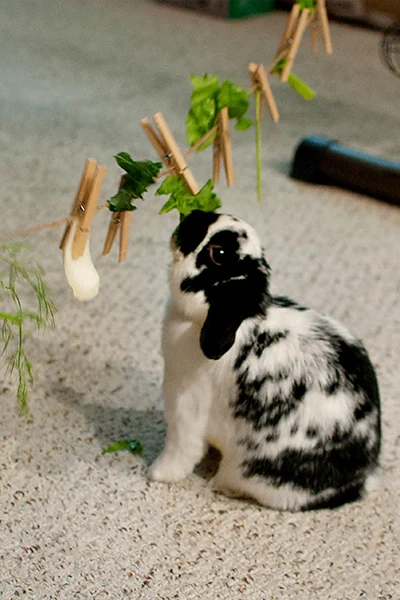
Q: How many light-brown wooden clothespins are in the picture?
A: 7